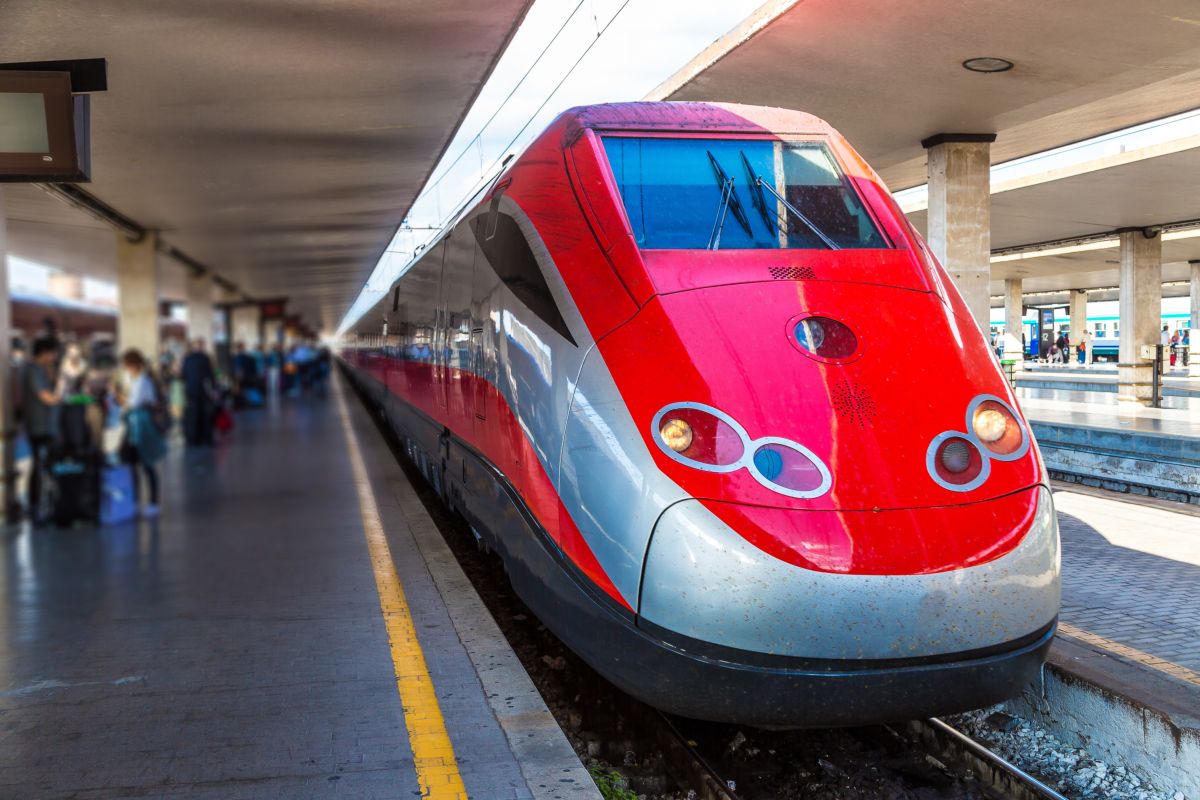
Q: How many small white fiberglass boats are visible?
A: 0